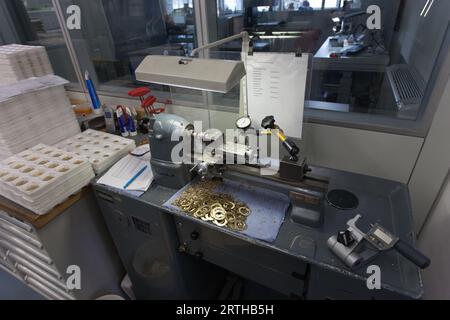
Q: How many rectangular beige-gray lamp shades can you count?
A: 1